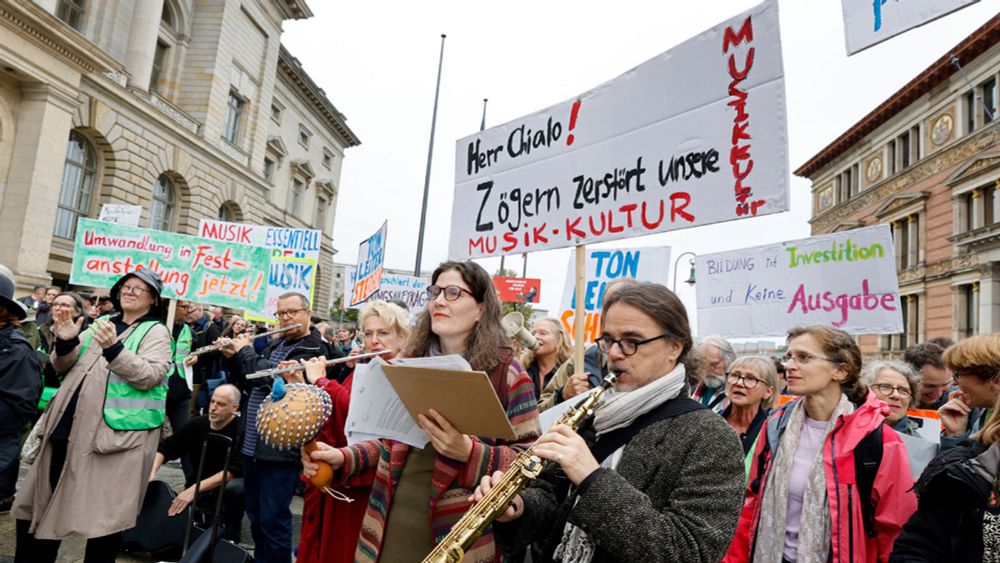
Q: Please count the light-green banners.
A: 1